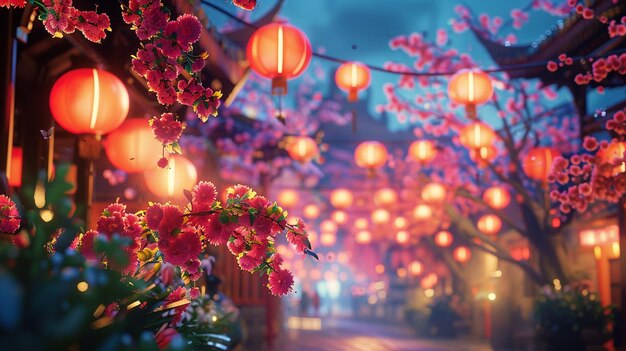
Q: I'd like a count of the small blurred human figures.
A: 2